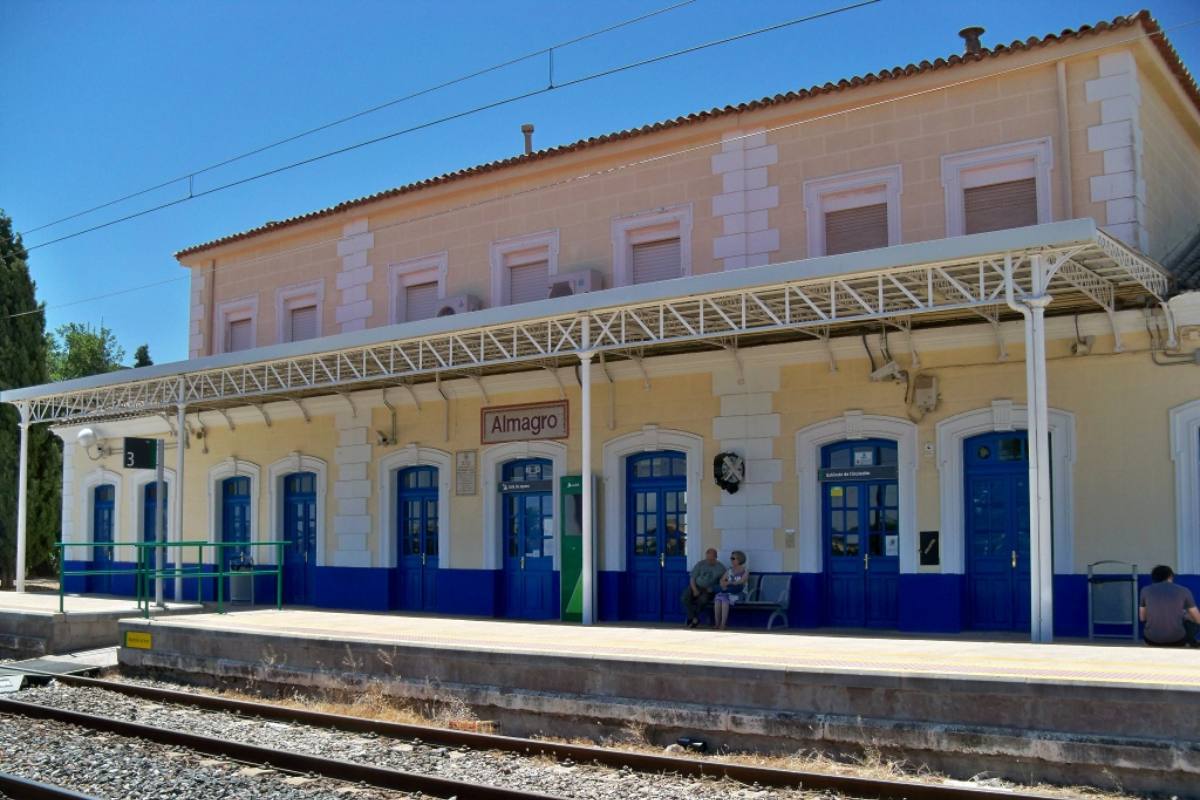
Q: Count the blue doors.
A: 9